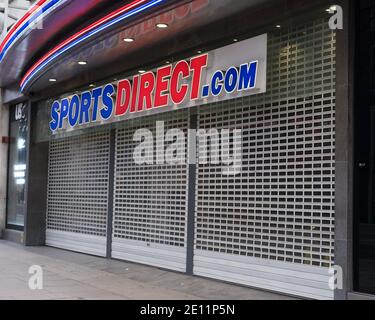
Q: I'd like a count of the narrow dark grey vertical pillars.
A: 2